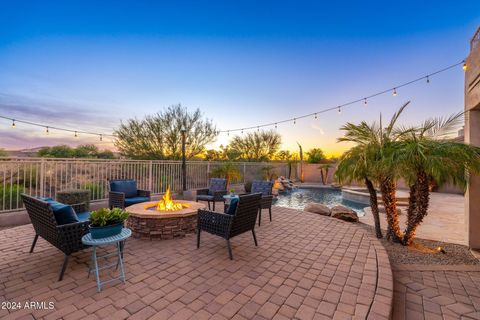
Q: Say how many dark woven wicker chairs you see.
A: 5